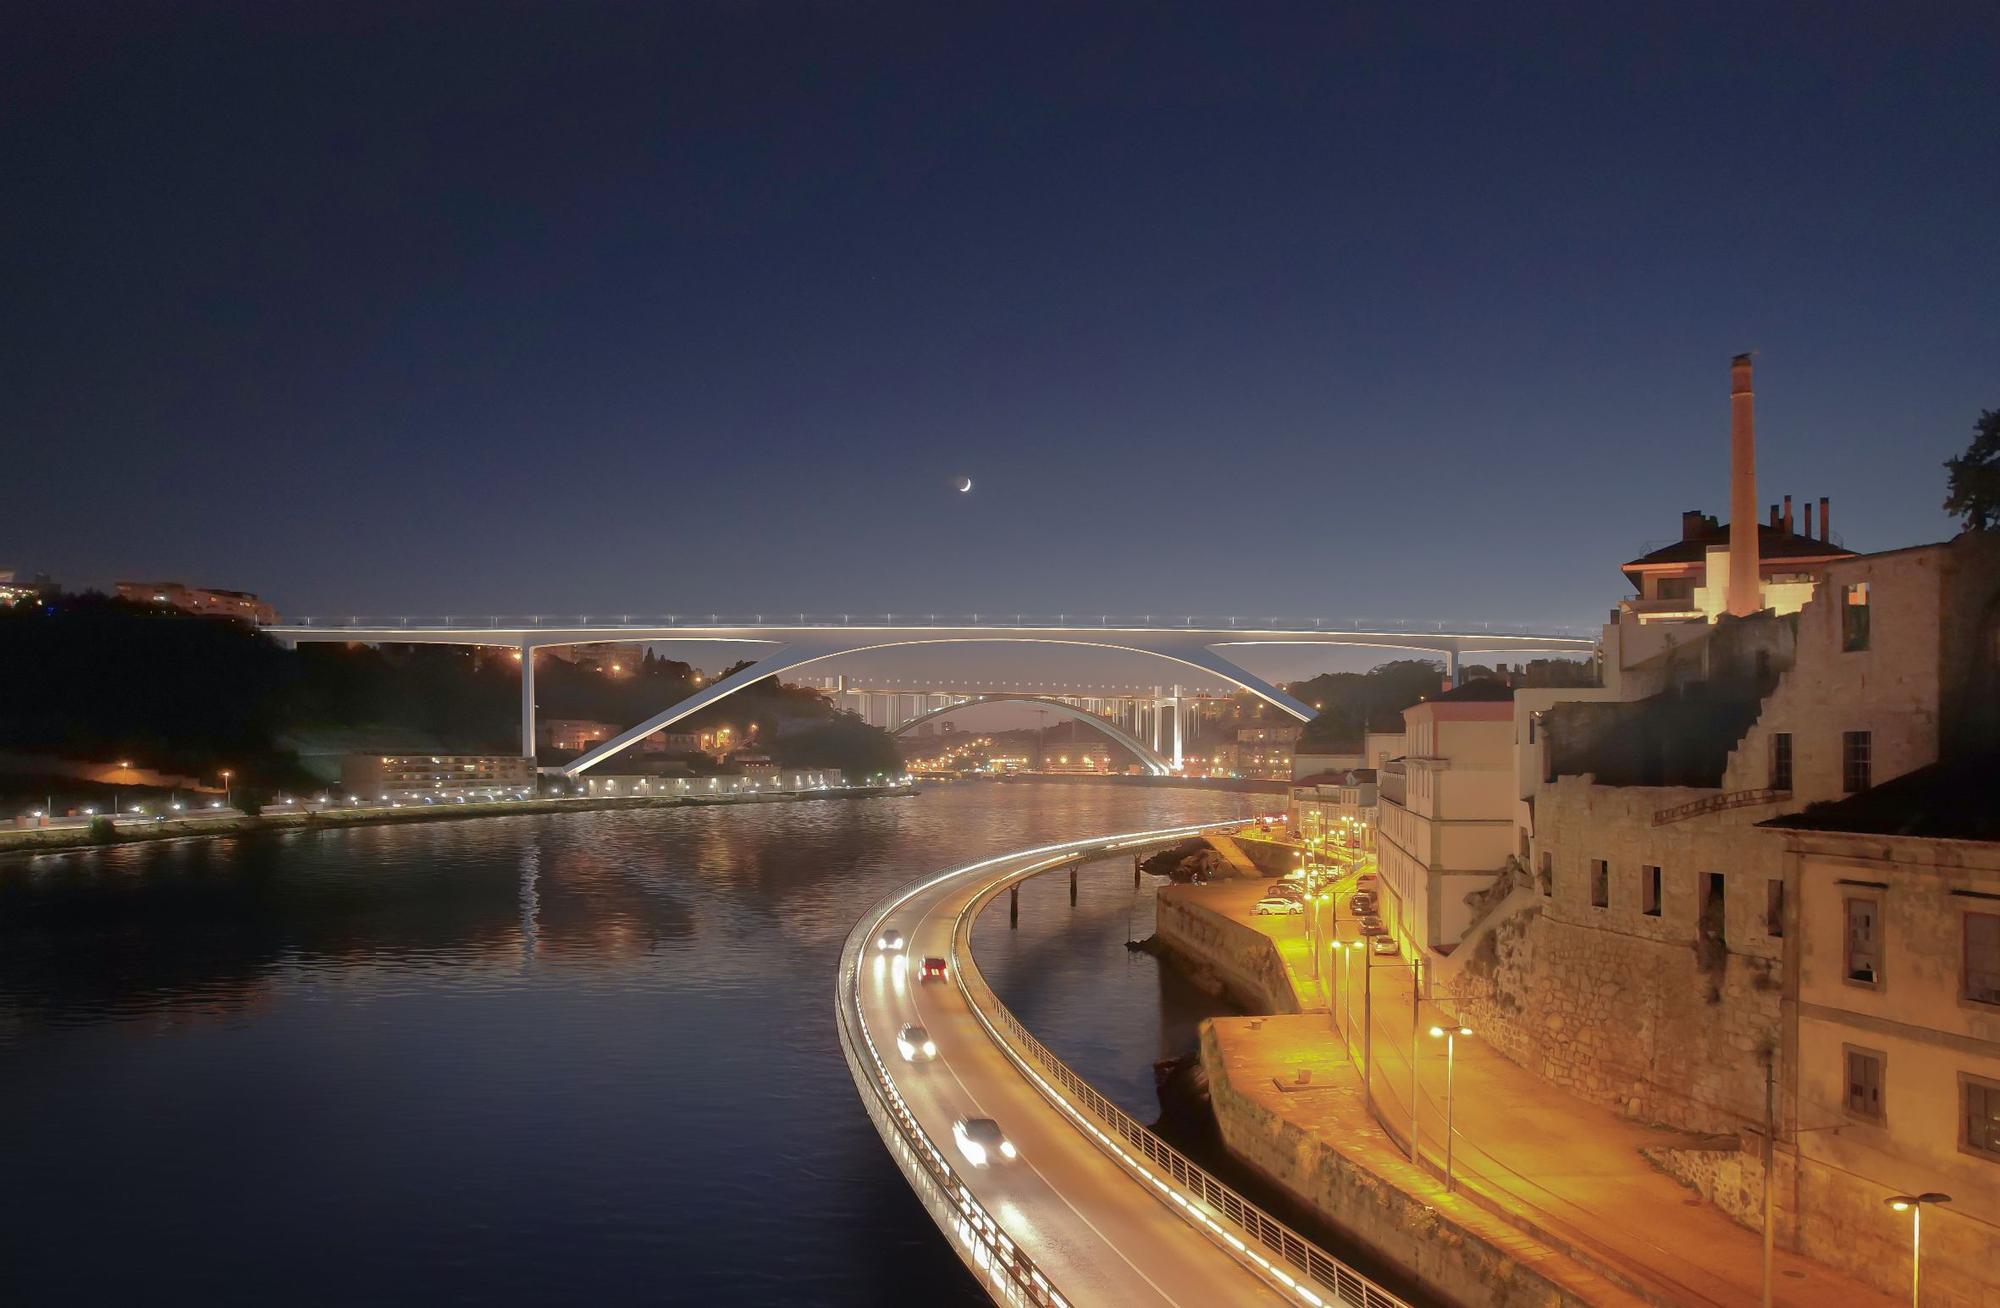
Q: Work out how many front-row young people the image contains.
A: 0